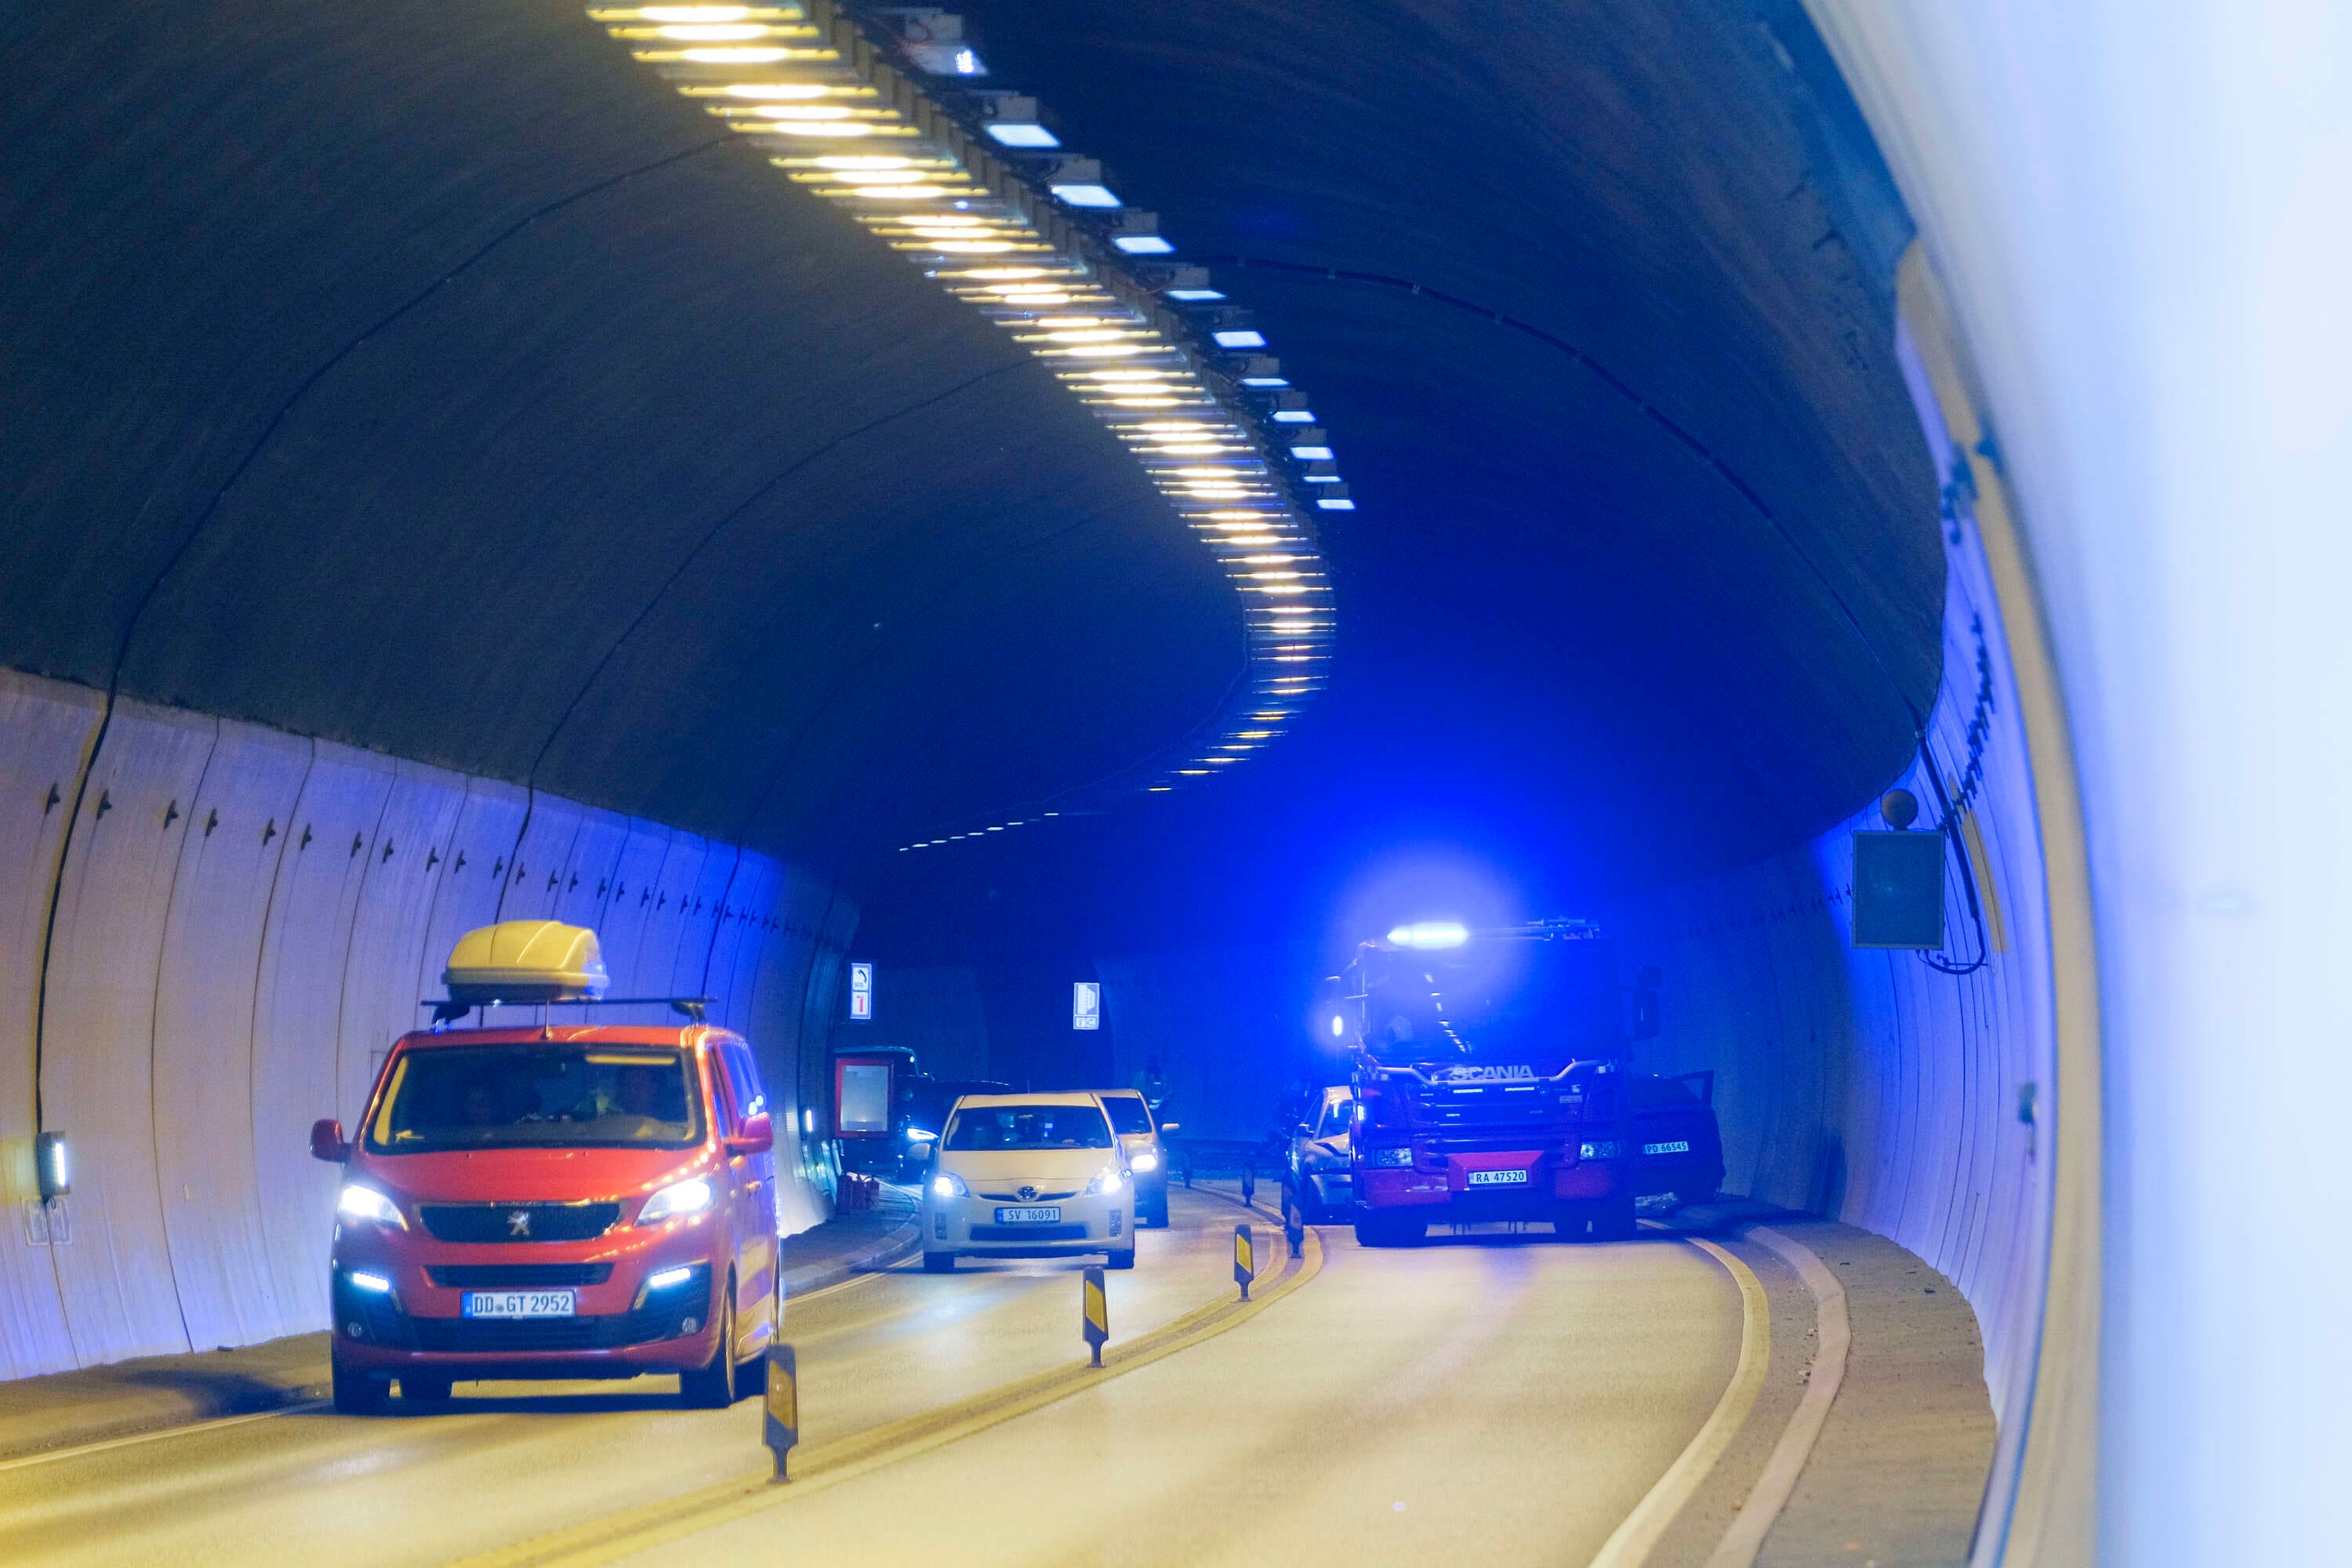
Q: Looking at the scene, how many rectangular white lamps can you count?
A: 11